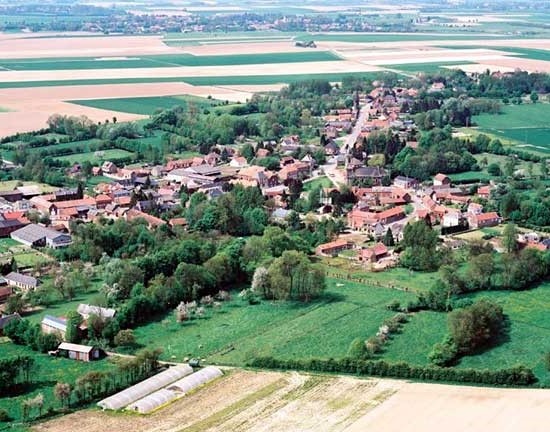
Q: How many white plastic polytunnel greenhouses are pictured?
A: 2